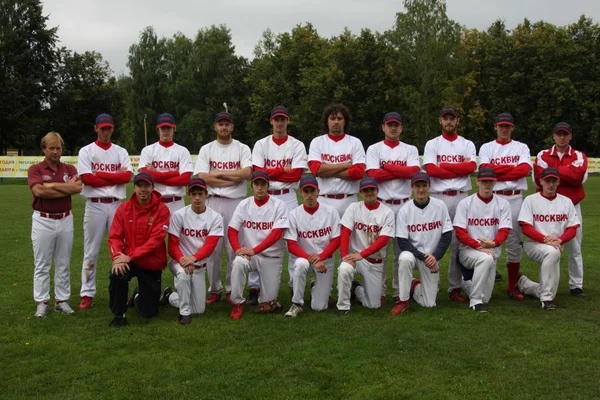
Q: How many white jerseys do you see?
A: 15